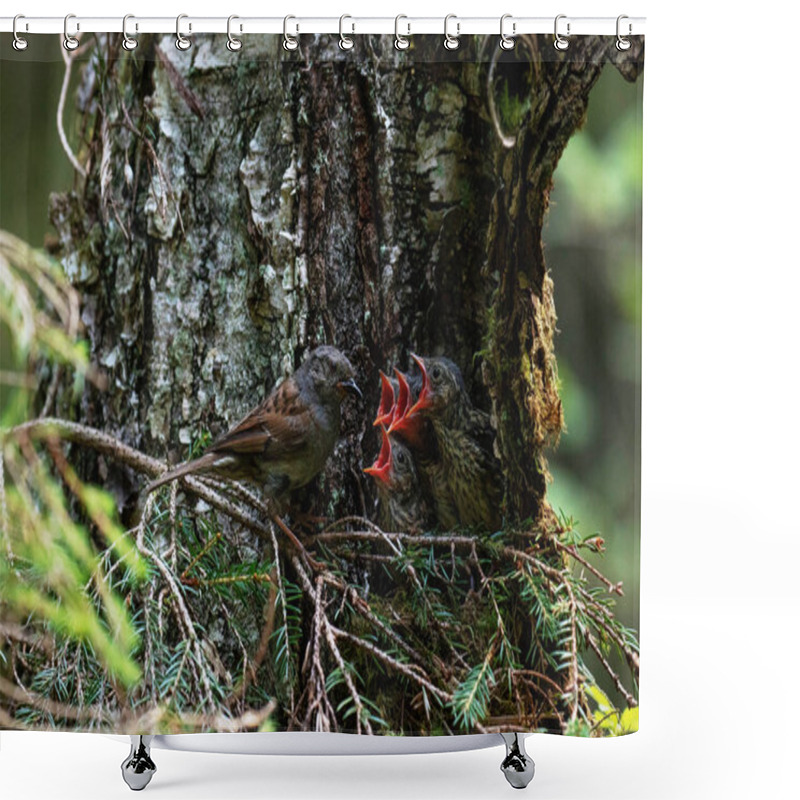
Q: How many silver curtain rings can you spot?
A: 12